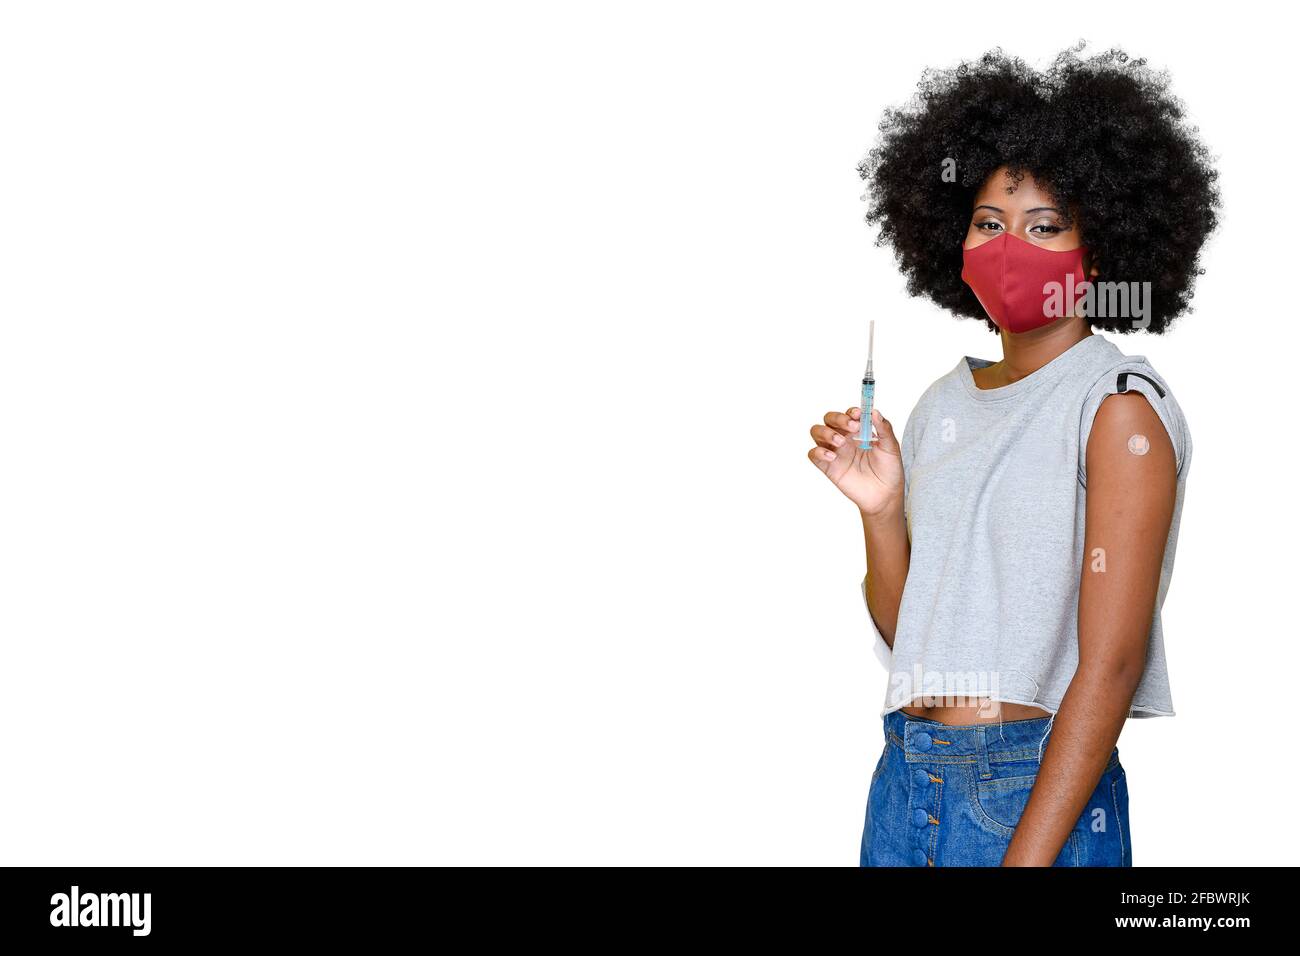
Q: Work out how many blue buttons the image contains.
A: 4